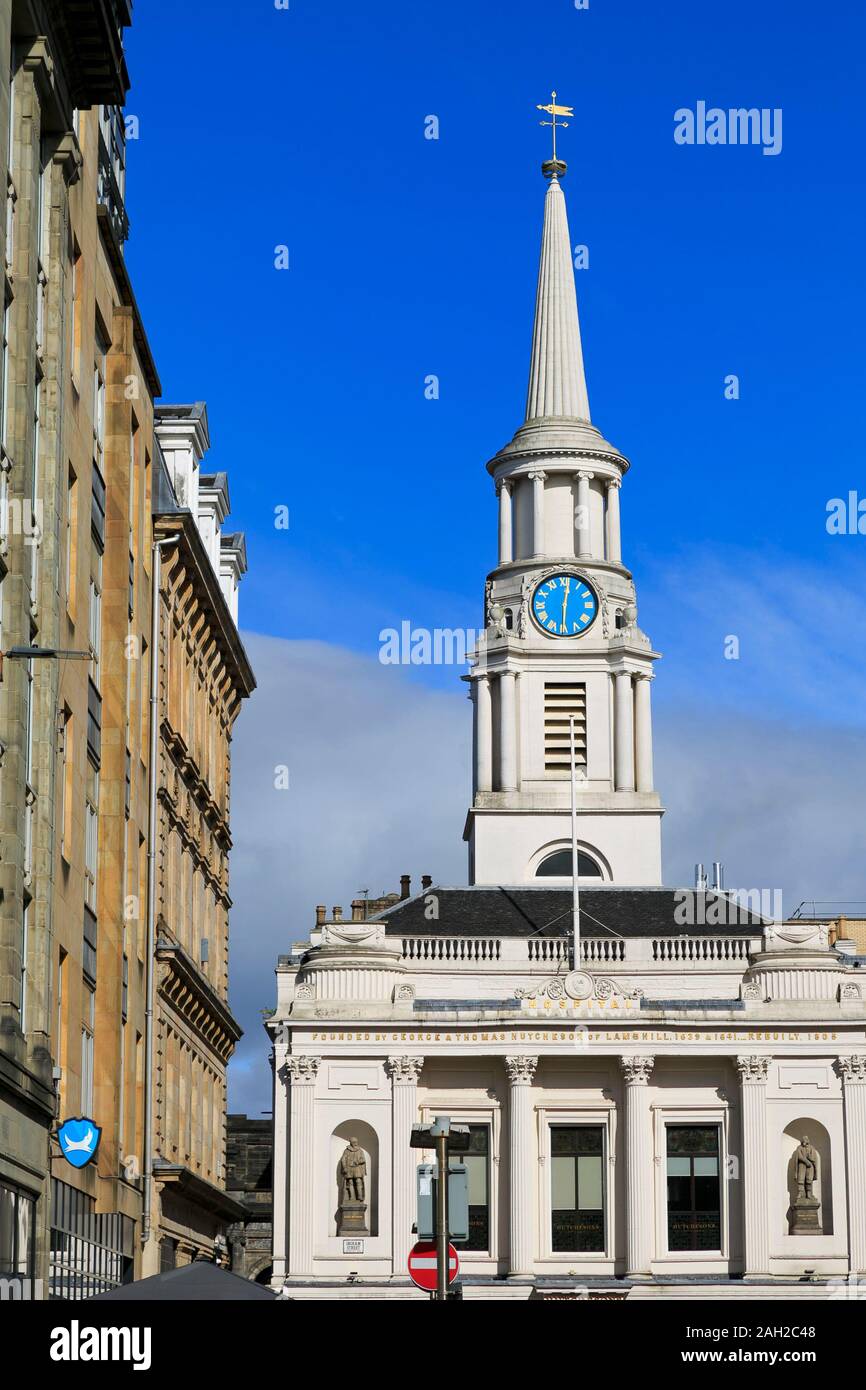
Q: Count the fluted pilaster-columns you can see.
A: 6